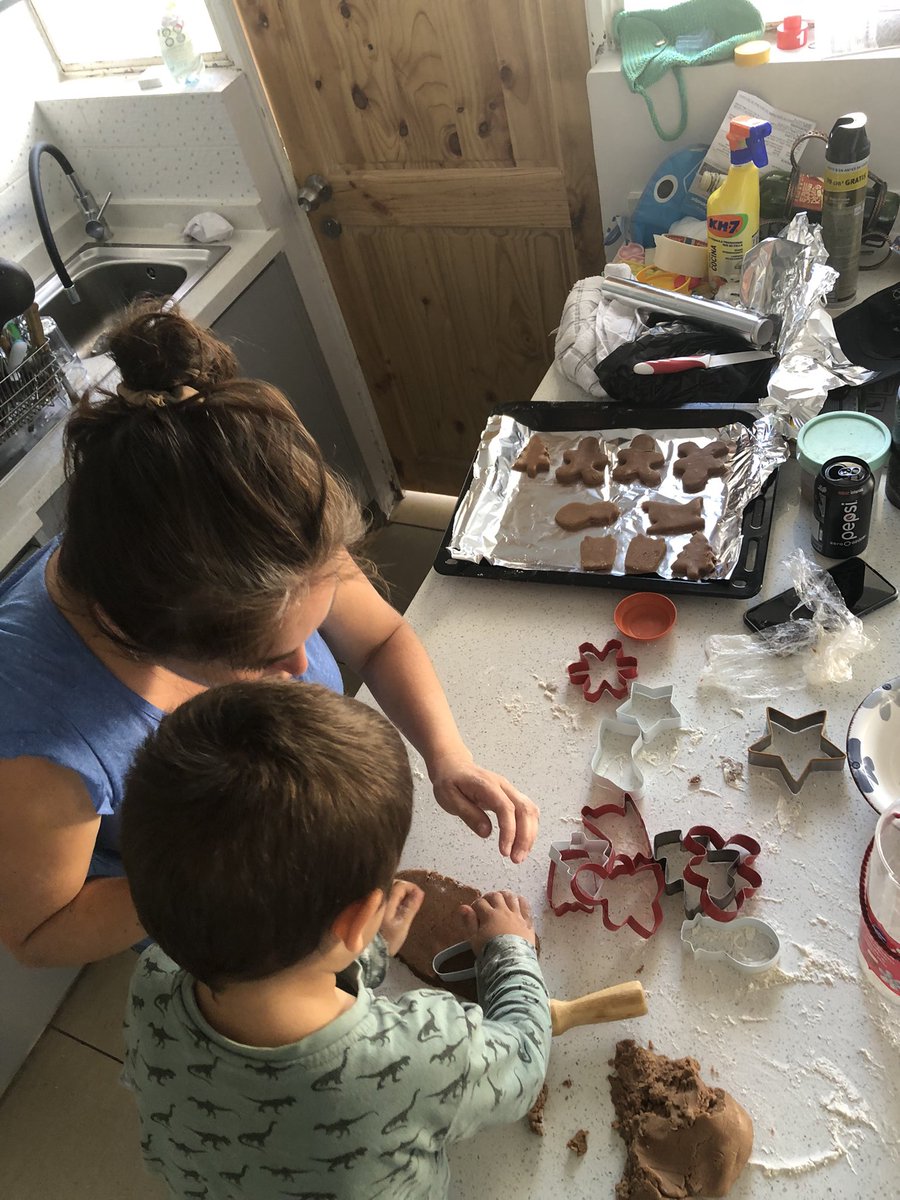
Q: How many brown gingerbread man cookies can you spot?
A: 3